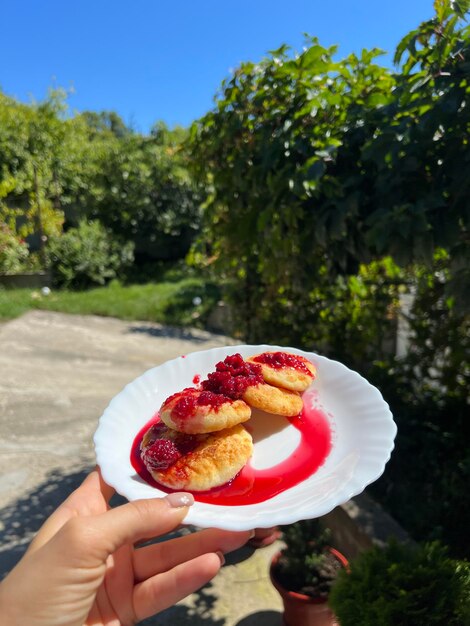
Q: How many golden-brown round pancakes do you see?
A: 4